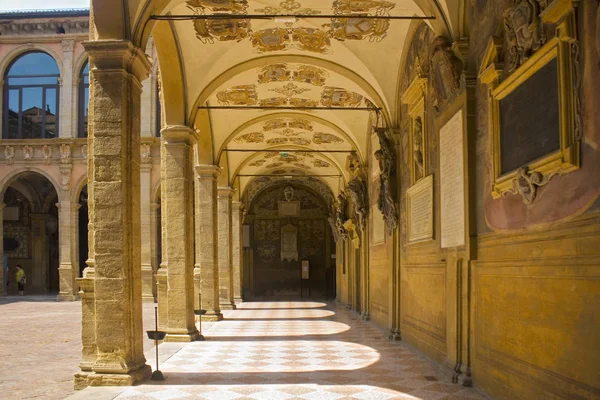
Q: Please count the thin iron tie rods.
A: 4